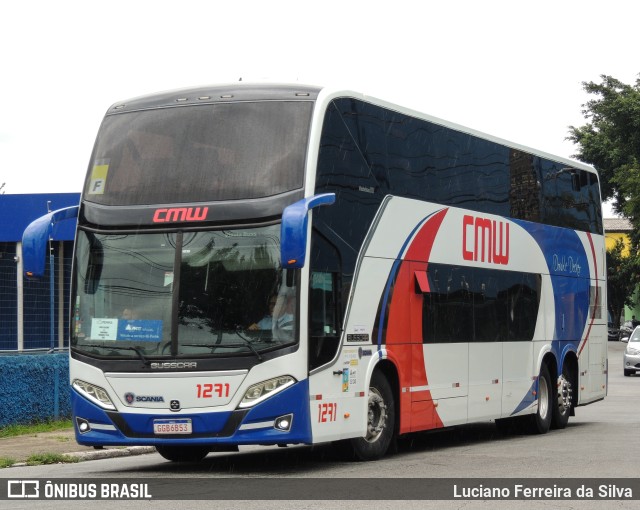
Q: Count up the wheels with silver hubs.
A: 3